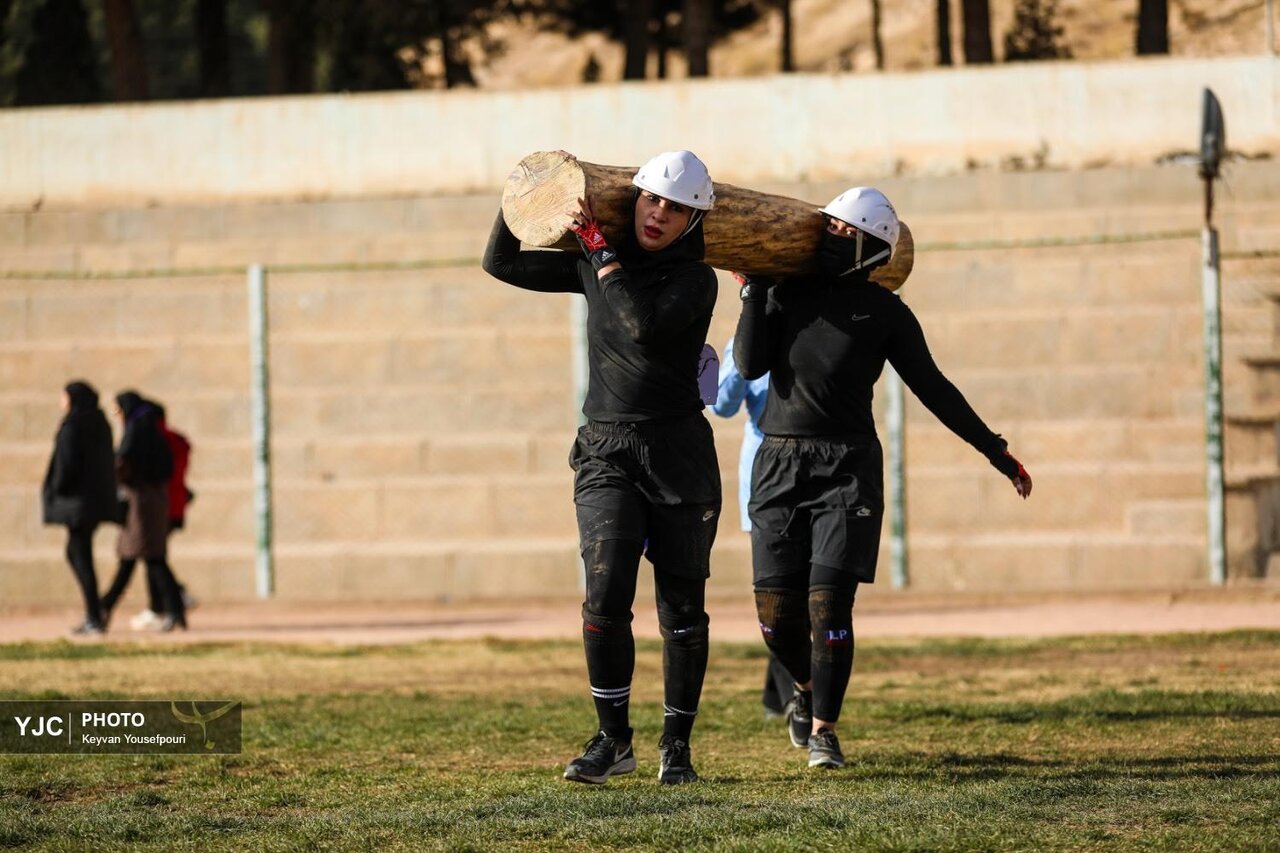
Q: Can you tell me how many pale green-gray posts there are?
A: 4